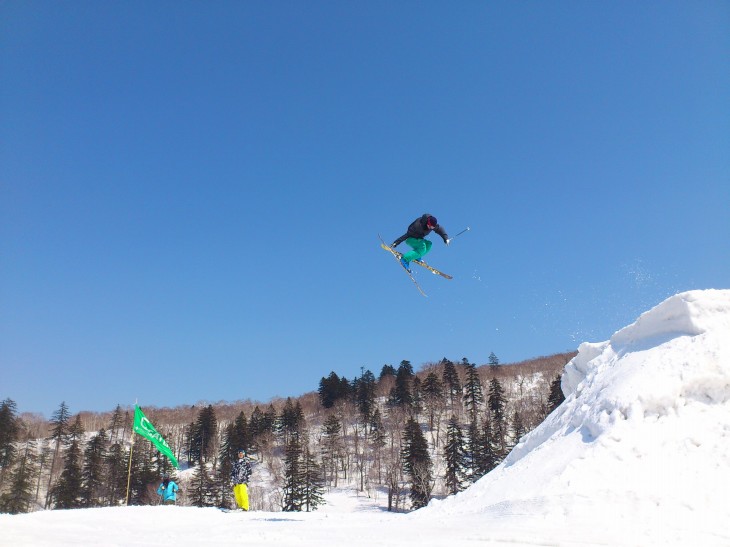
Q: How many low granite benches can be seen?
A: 0